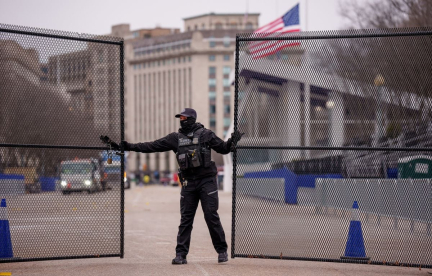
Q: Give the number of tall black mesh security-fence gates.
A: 2